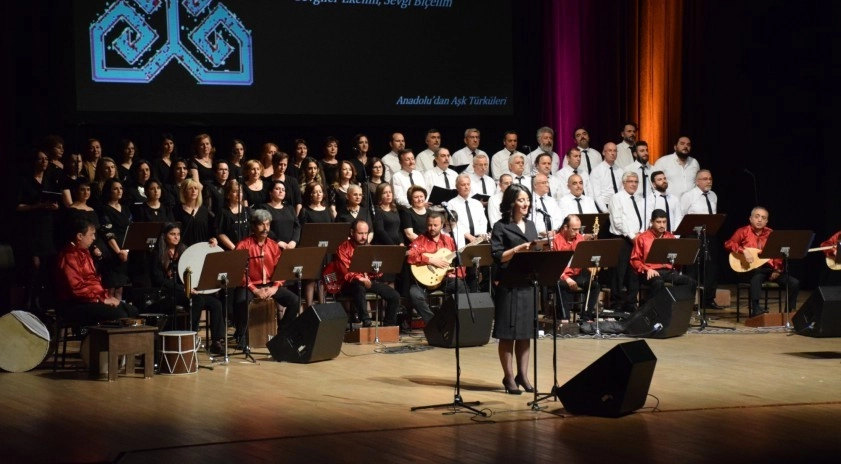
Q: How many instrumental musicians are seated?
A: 9